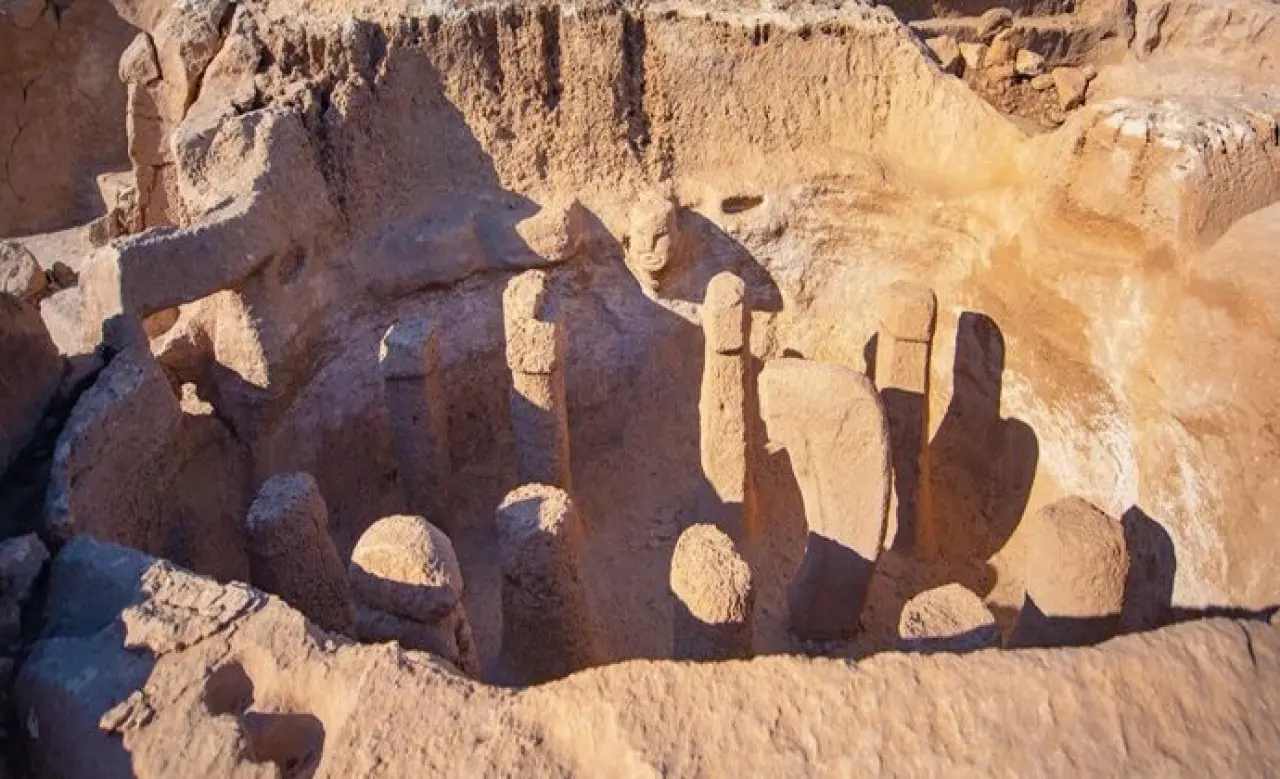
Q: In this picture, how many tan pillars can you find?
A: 11